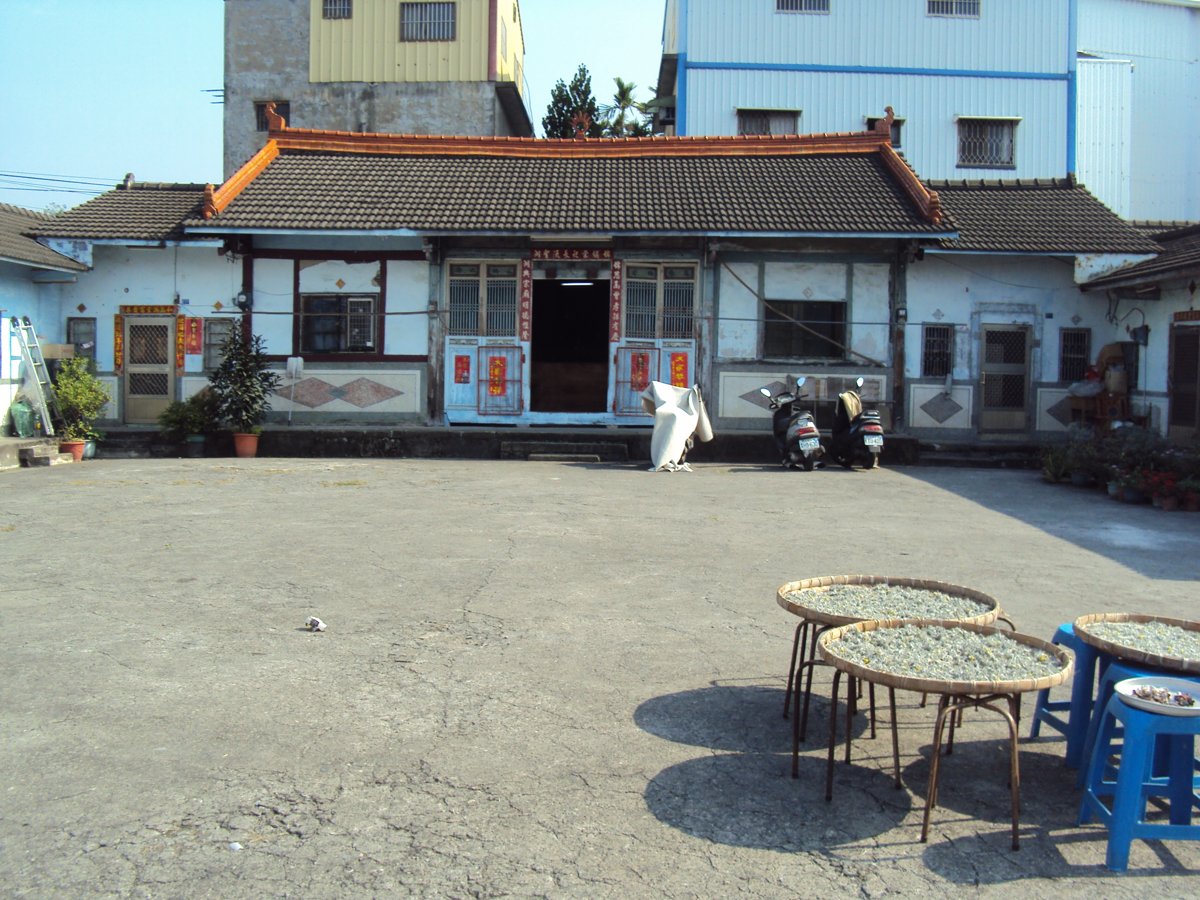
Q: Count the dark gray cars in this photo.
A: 0